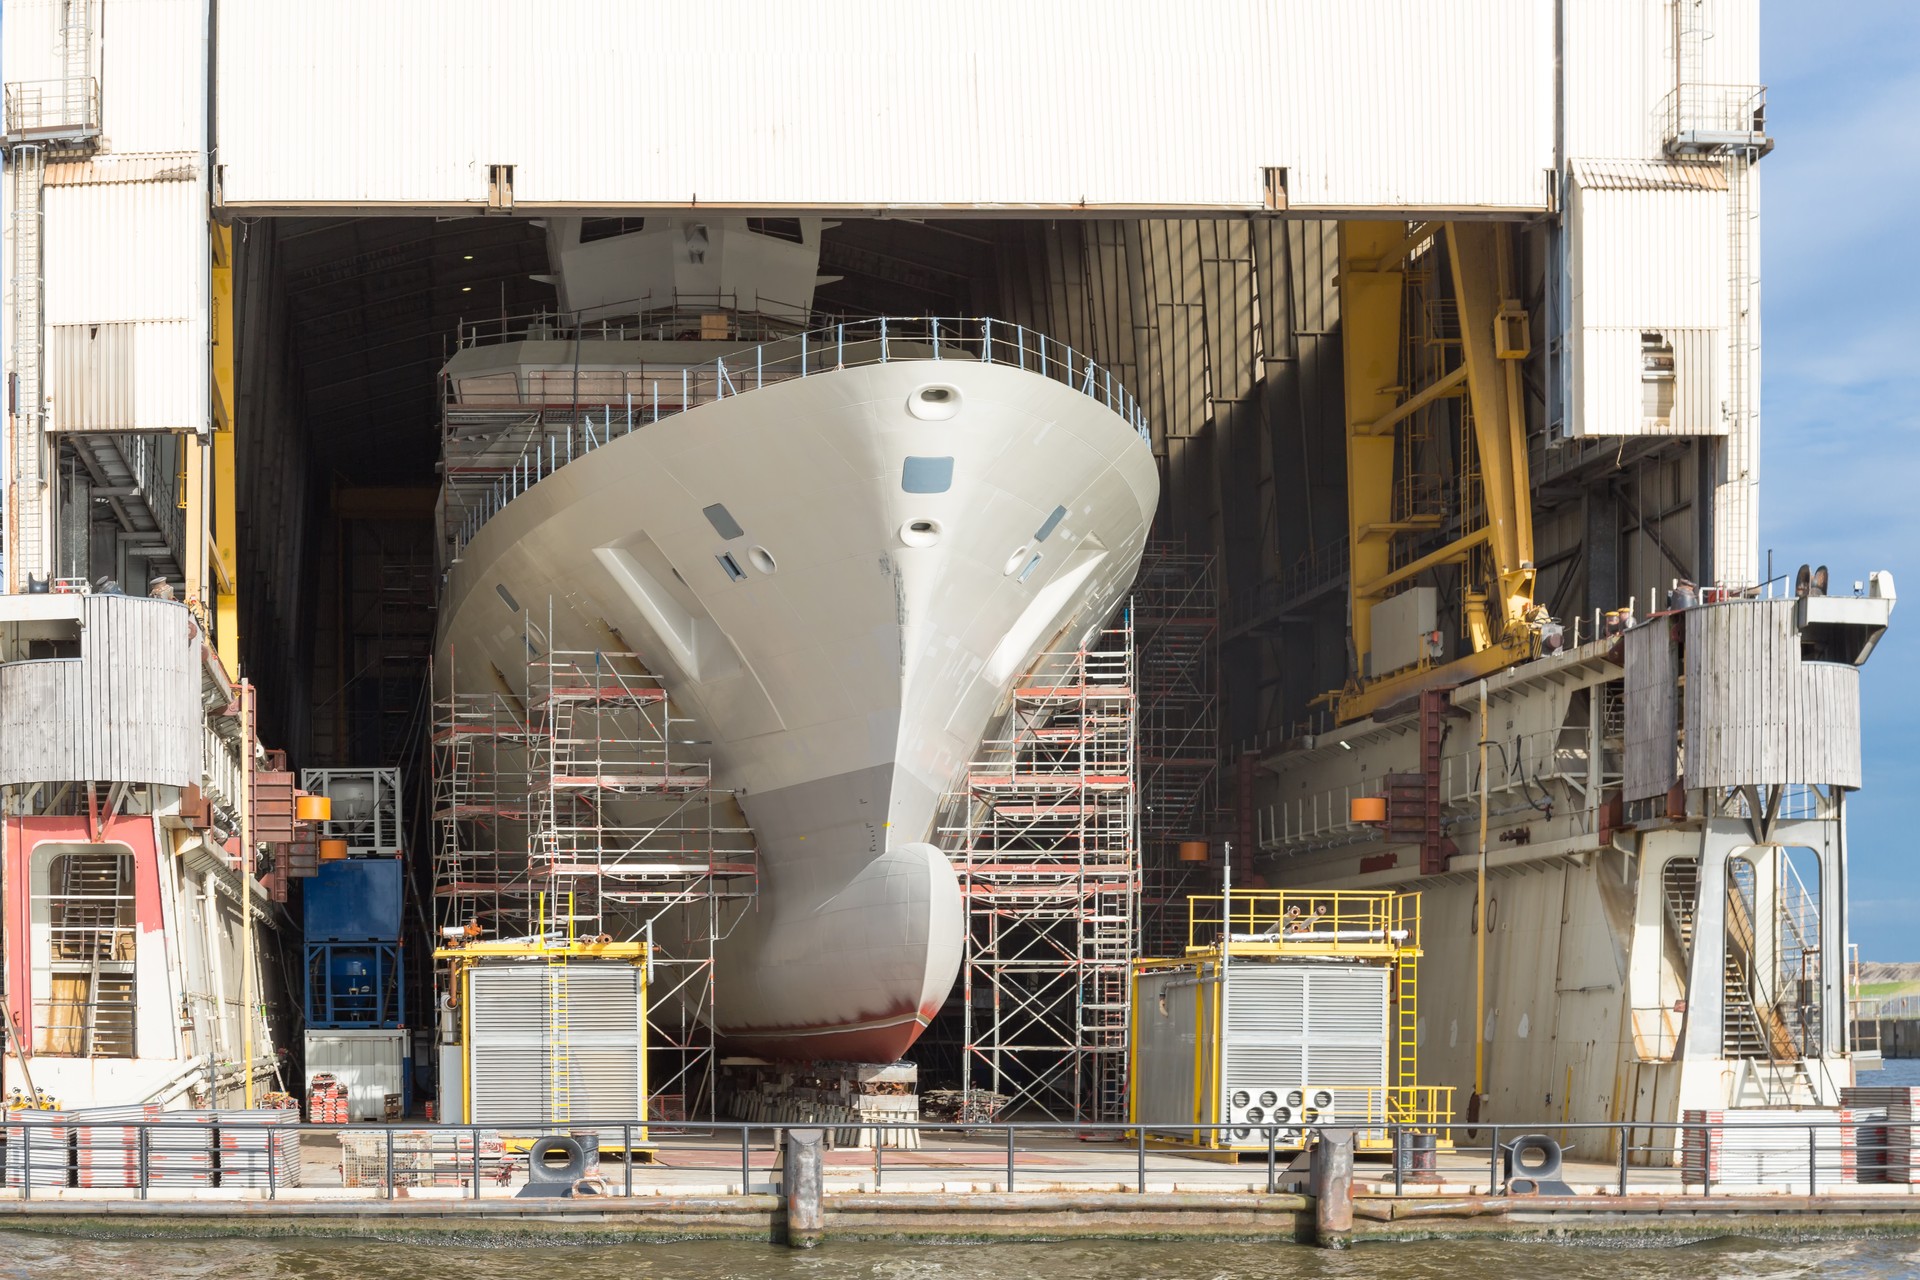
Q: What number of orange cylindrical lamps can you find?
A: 4